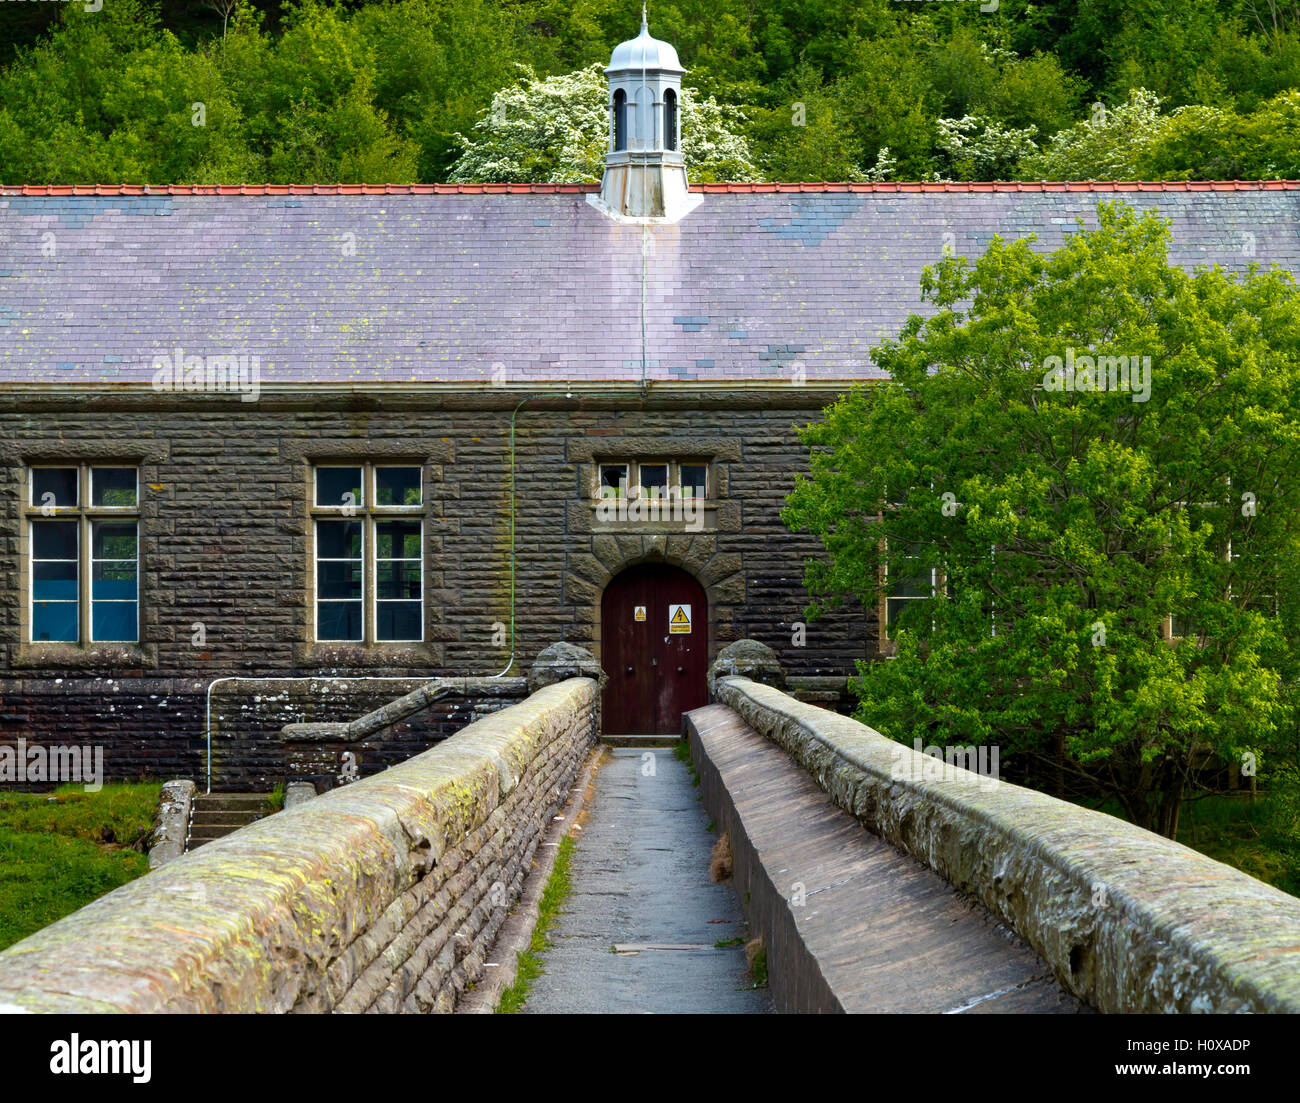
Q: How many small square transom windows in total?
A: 3